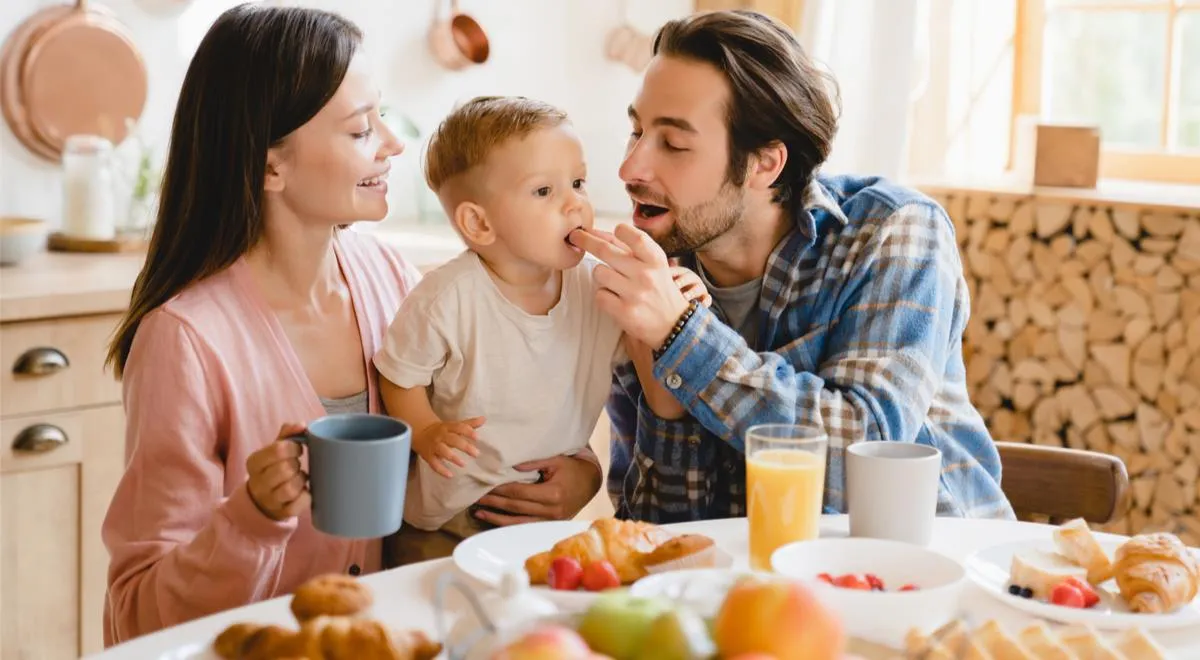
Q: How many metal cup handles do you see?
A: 2